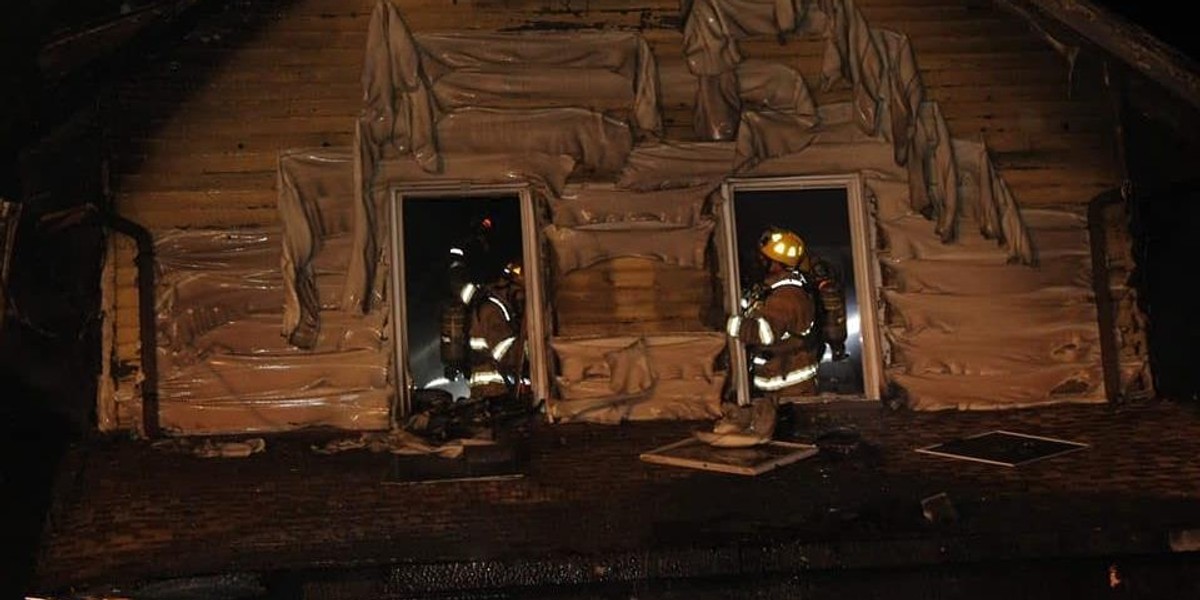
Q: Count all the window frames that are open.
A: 2